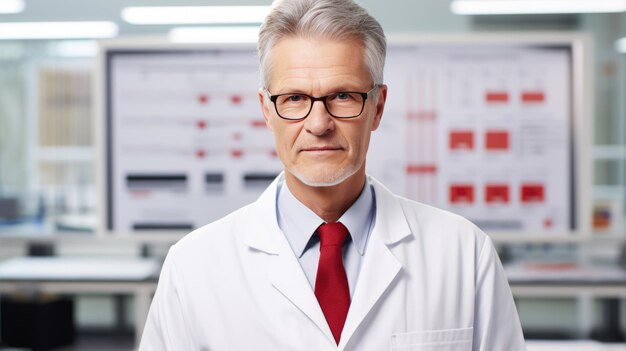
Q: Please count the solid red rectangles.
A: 7